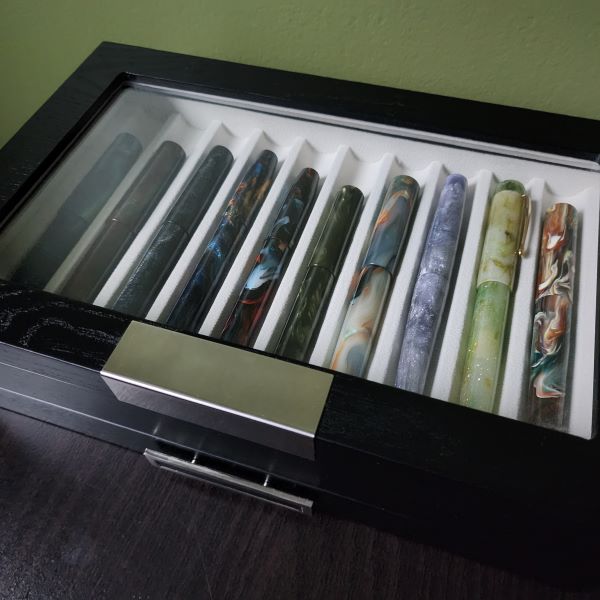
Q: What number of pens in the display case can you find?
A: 10